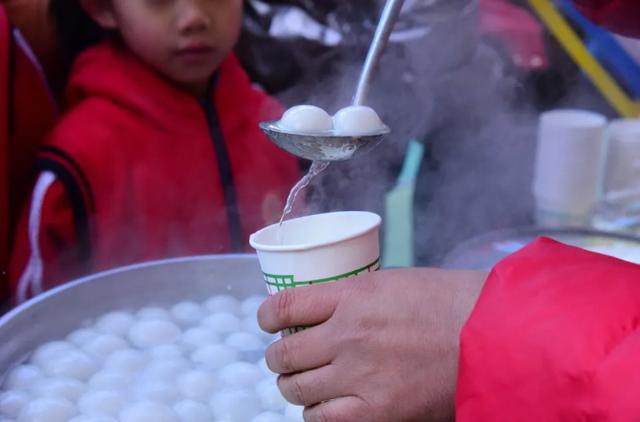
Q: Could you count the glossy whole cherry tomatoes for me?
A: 0